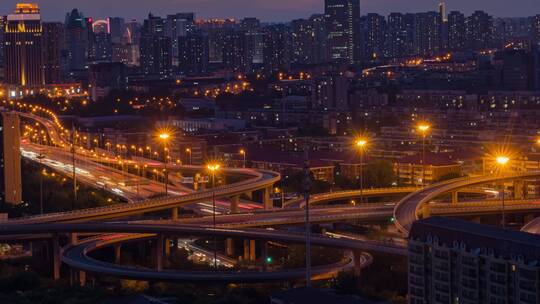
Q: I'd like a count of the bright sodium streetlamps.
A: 5